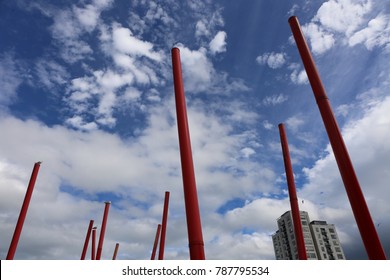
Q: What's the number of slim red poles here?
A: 10